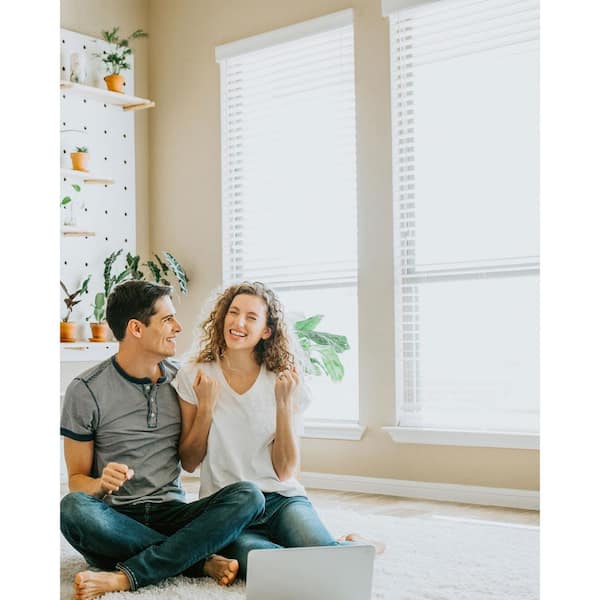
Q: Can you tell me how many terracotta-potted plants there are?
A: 4